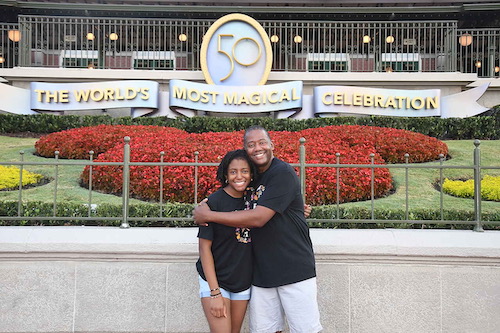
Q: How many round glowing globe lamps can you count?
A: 9